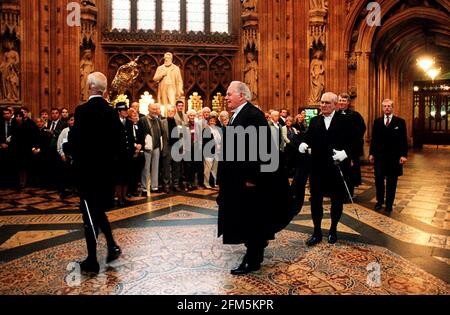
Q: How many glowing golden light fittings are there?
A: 2